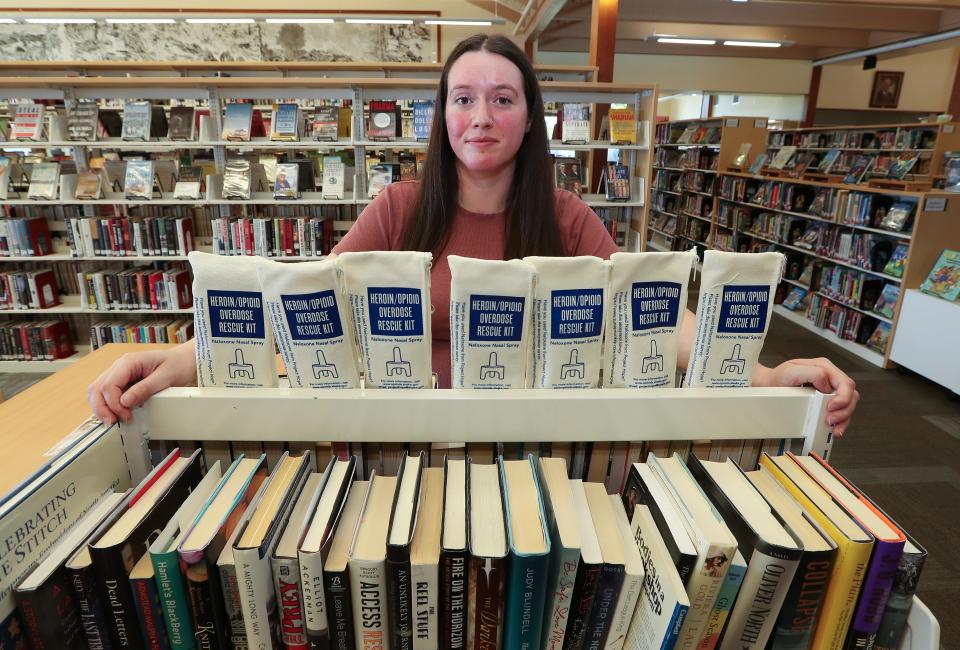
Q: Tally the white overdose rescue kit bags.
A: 7